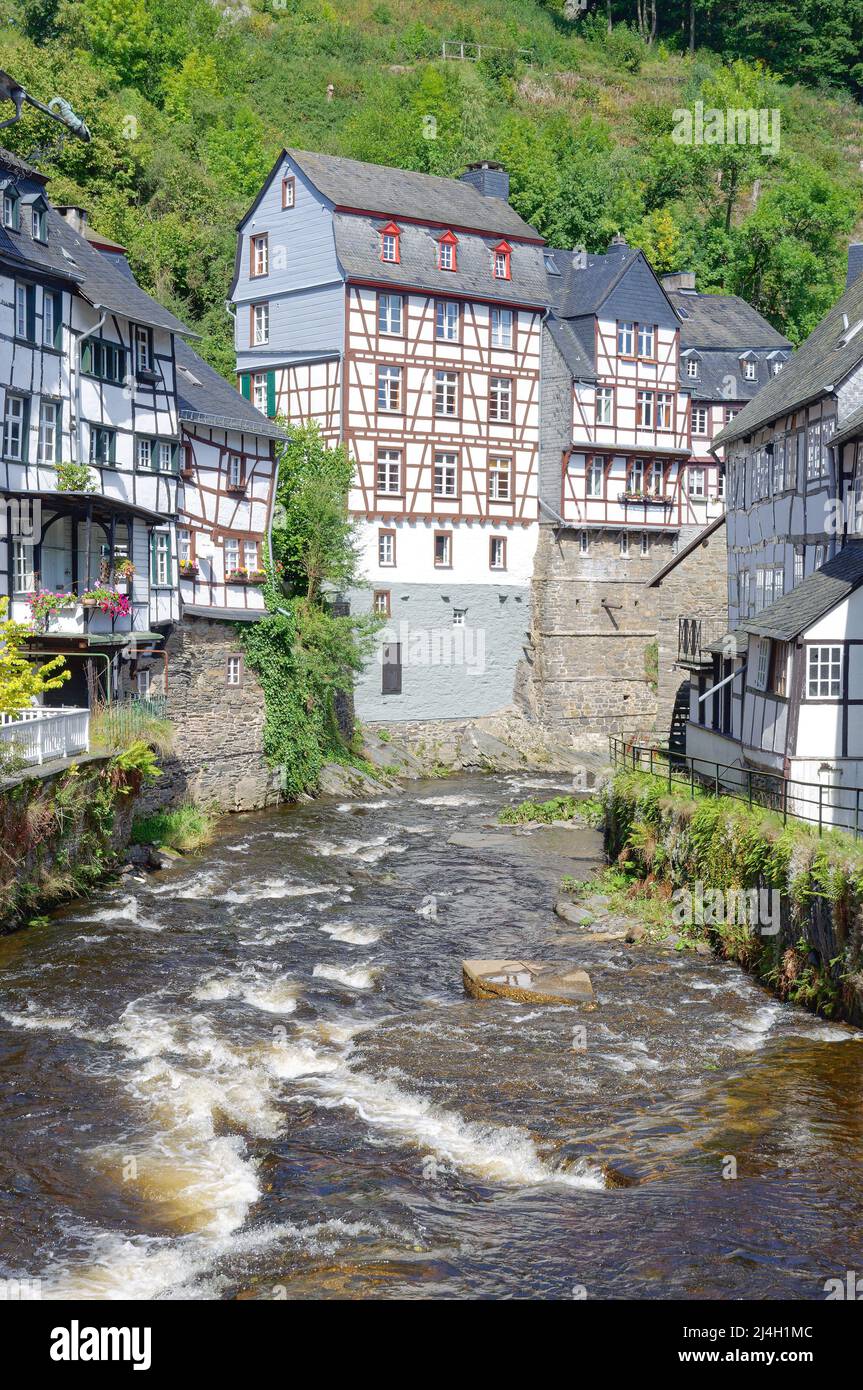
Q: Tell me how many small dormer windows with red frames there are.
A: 3